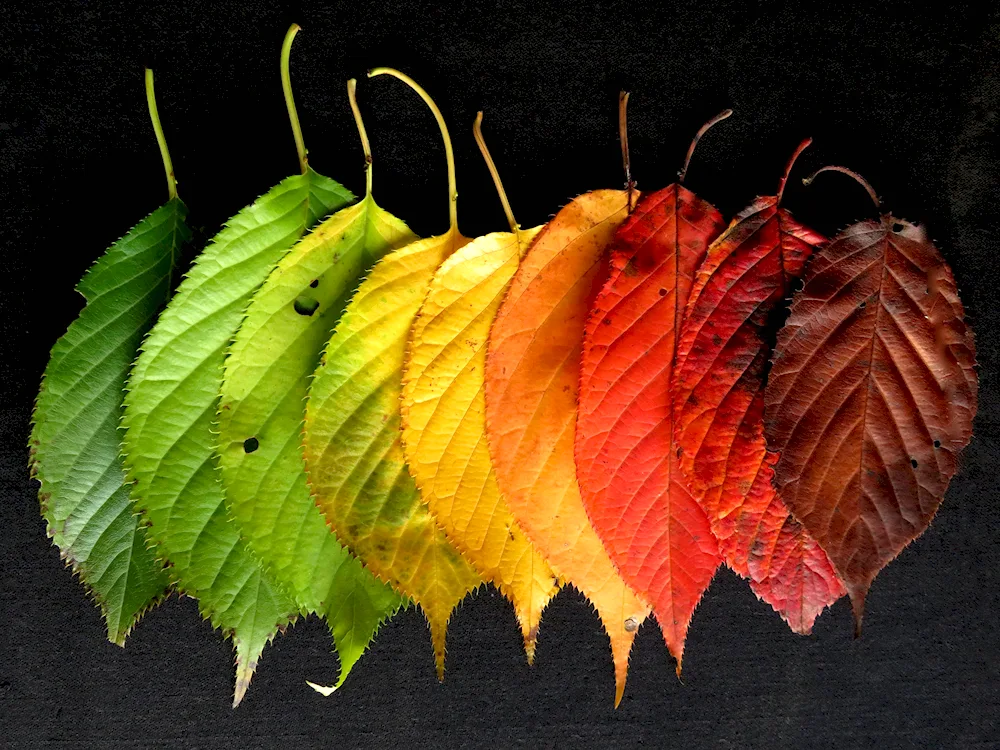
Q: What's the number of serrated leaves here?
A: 9